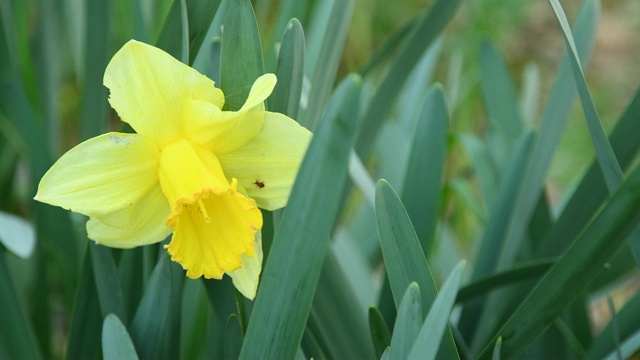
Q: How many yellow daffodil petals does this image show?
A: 6